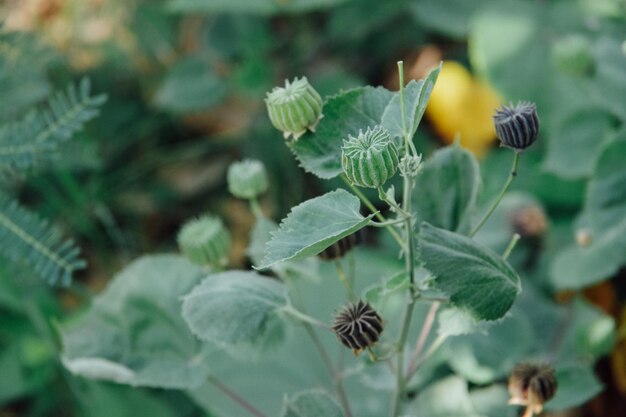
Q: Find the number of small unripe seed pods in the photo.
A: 4